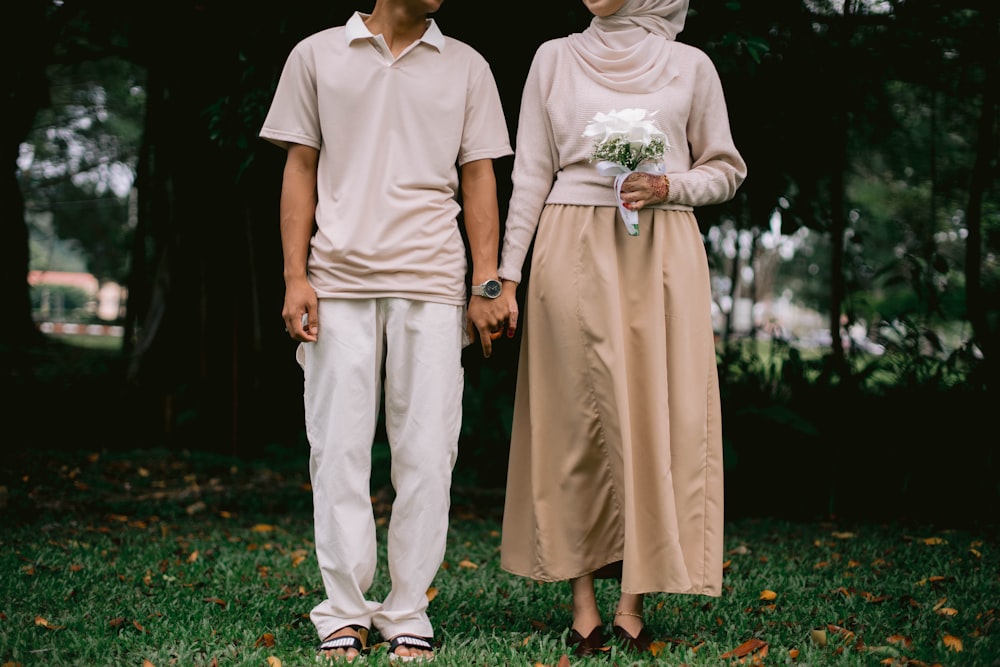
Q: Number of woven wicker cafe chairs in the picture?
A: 0